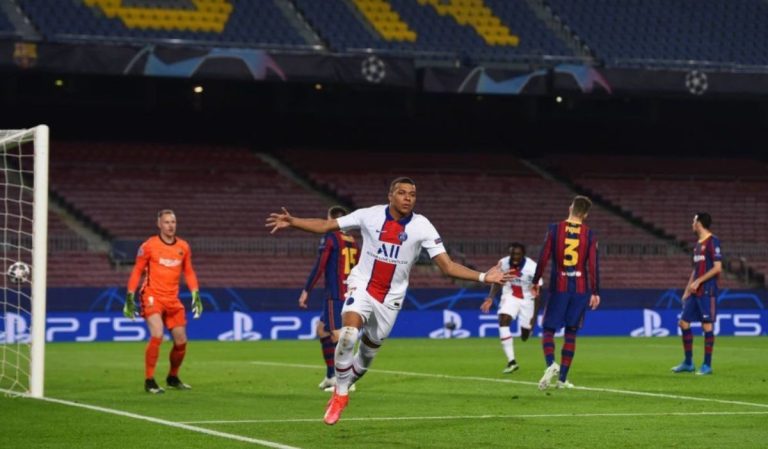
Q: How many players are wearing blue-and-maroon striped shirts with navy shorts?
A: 3